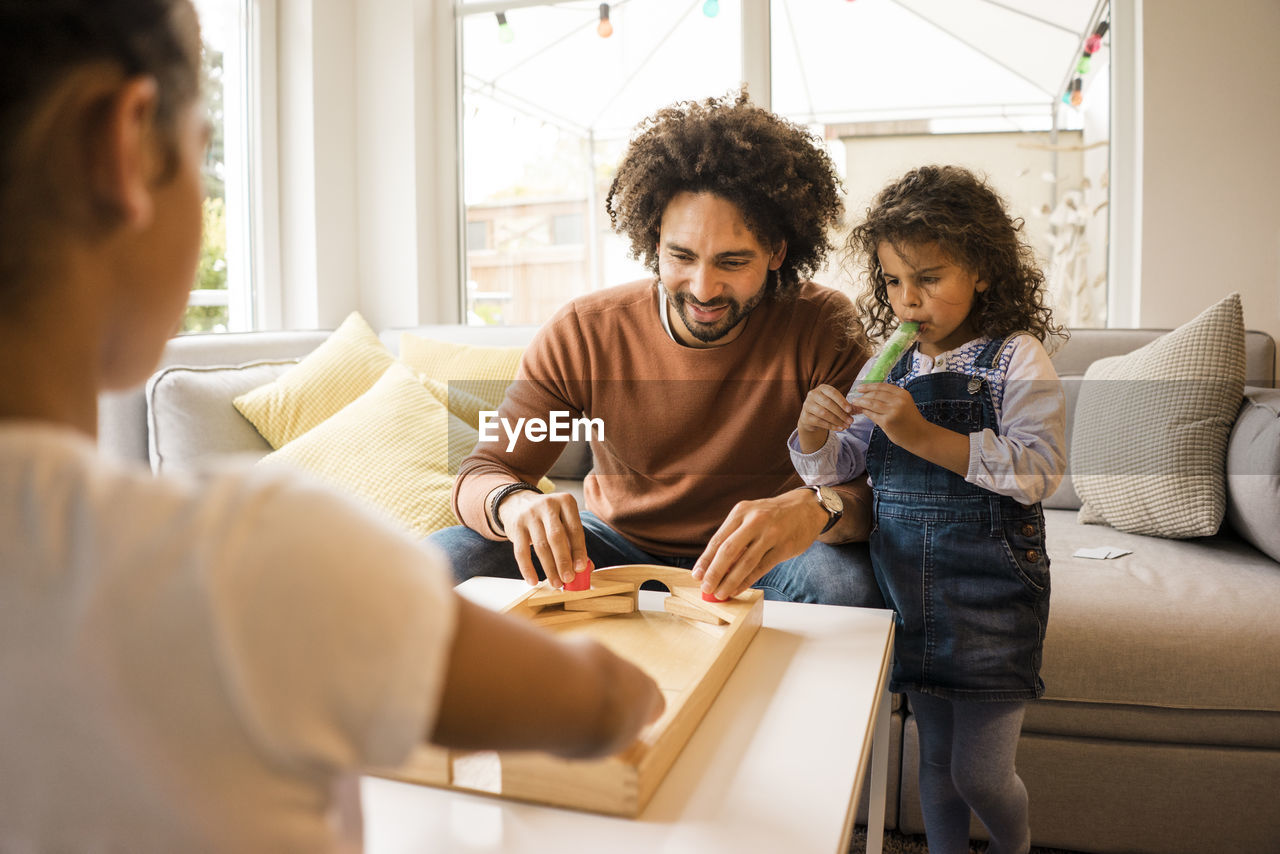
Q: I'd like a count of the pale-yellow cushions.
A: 3